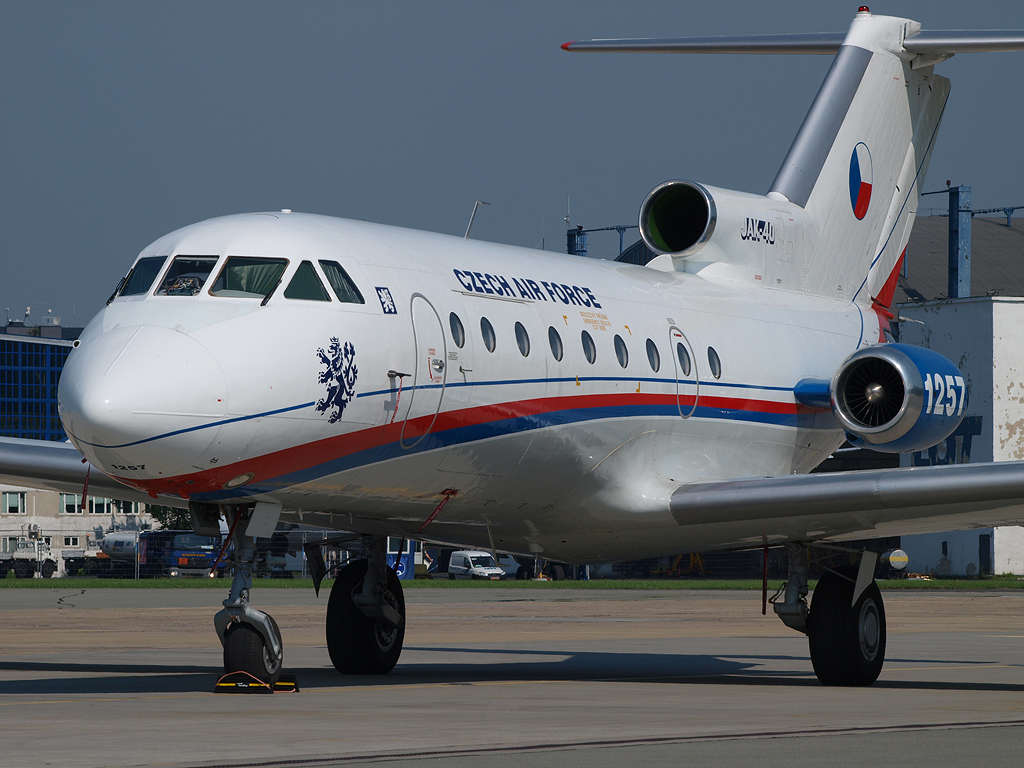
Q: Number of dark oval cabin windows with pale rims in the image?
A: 9